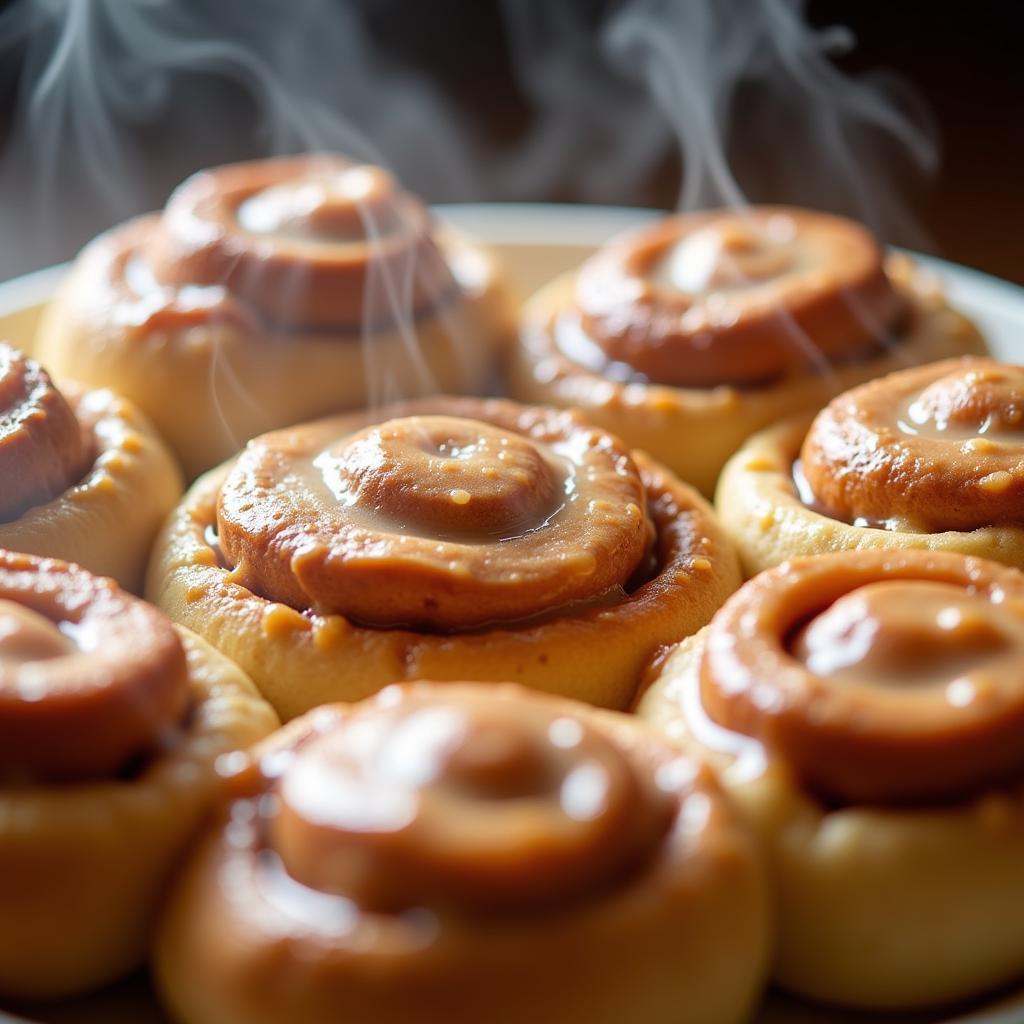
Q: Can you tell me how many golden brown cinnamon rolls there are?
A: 8